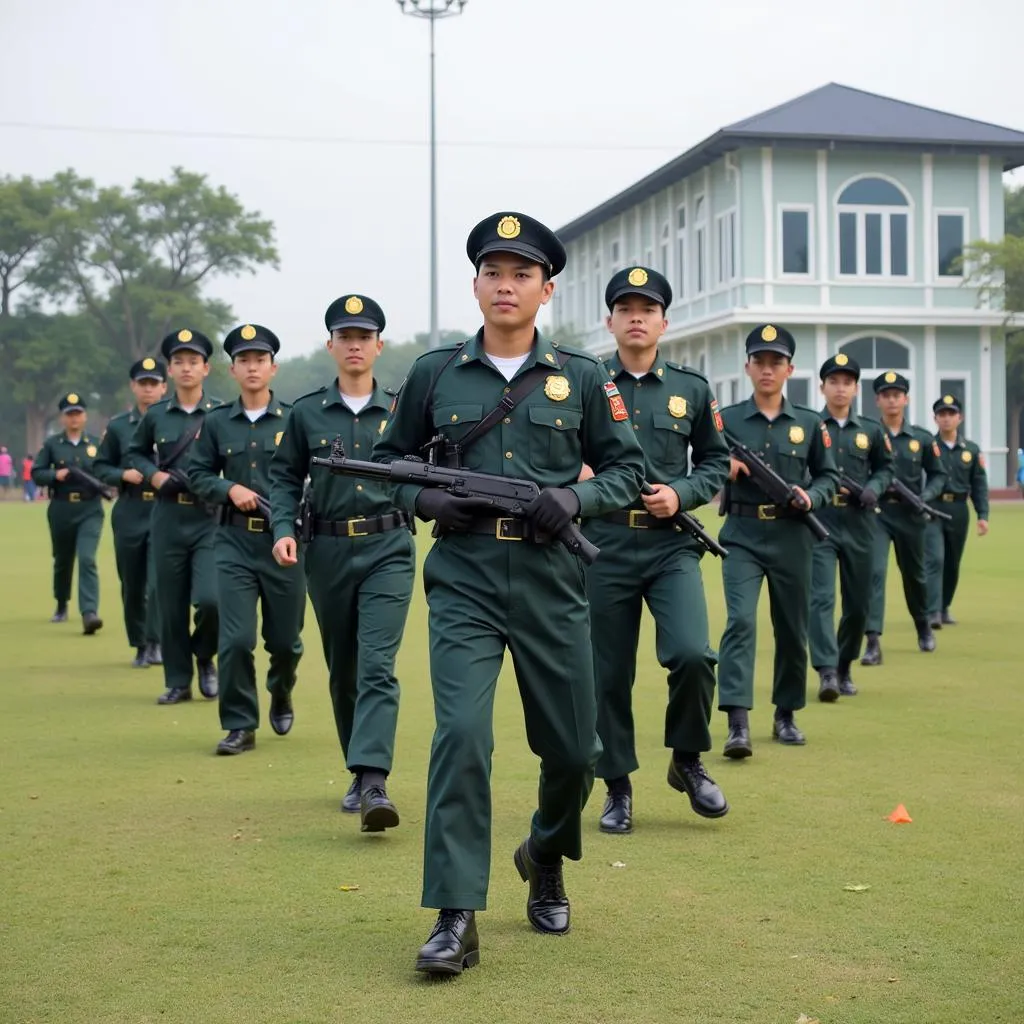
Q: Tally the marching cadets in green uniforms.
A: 11